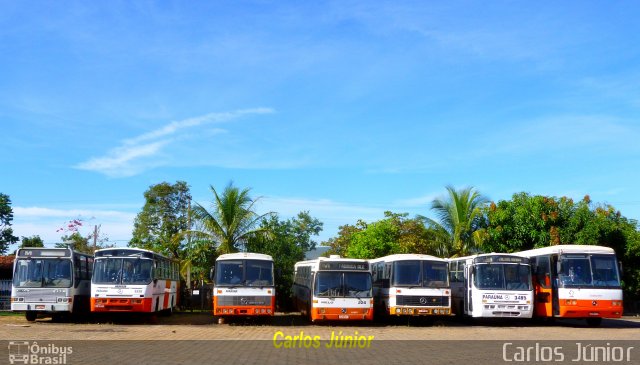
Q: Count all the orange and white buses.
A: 5